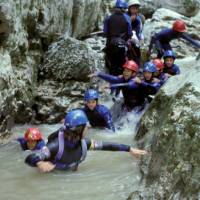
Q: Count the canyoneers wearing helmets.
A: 10